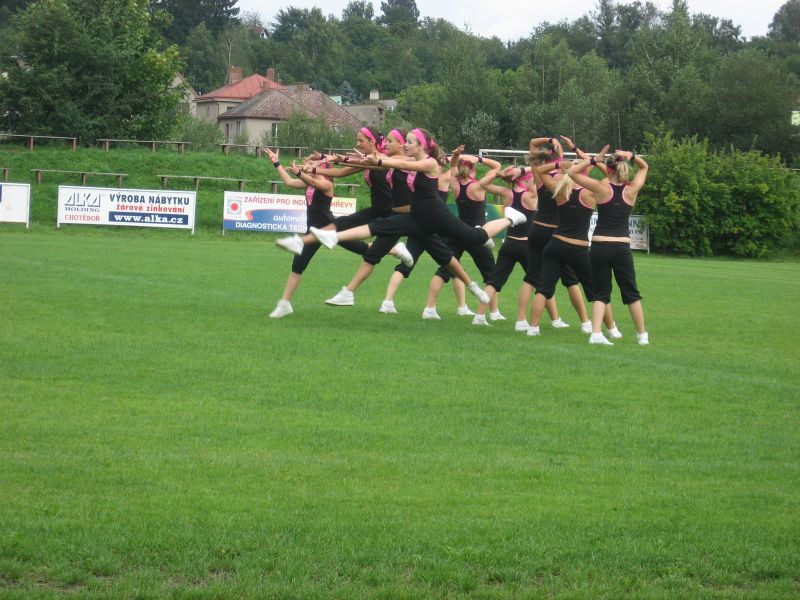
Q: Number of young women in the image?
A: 10